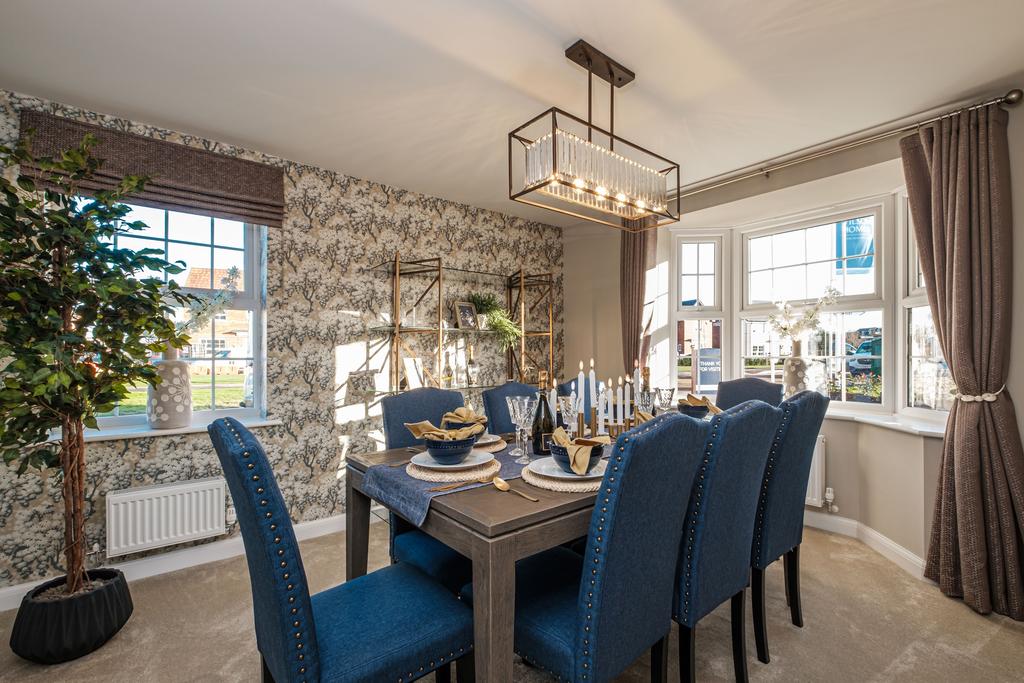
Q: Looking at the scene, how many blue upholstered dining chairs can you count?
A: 8